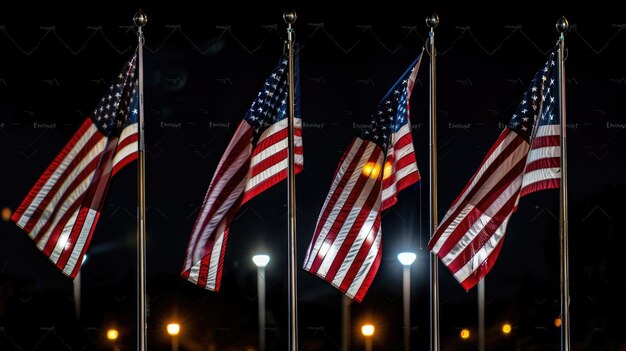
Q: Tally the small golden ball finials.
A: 4